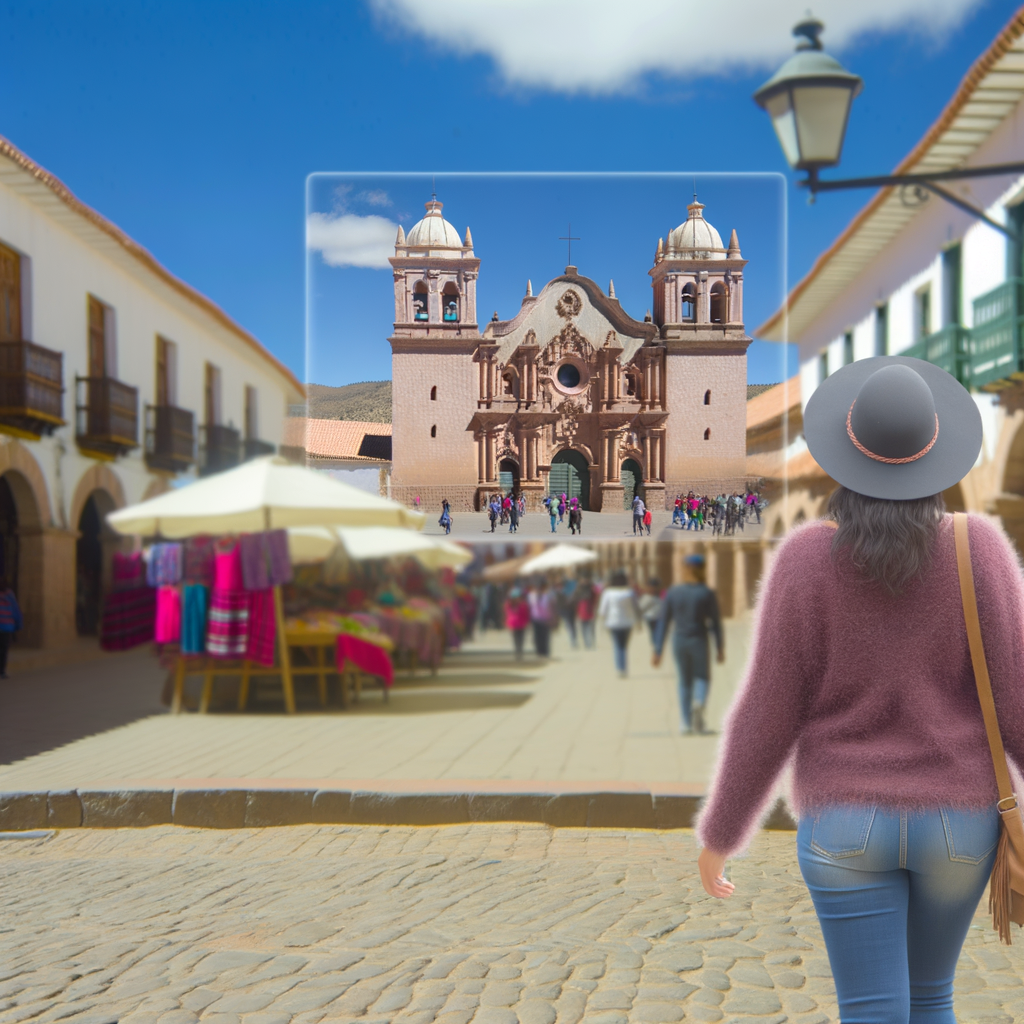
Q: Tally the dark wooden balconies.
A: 5